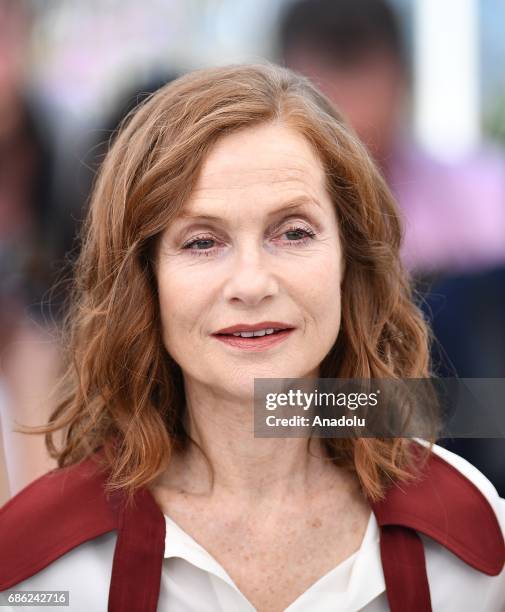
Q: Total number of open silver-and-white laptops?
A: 0